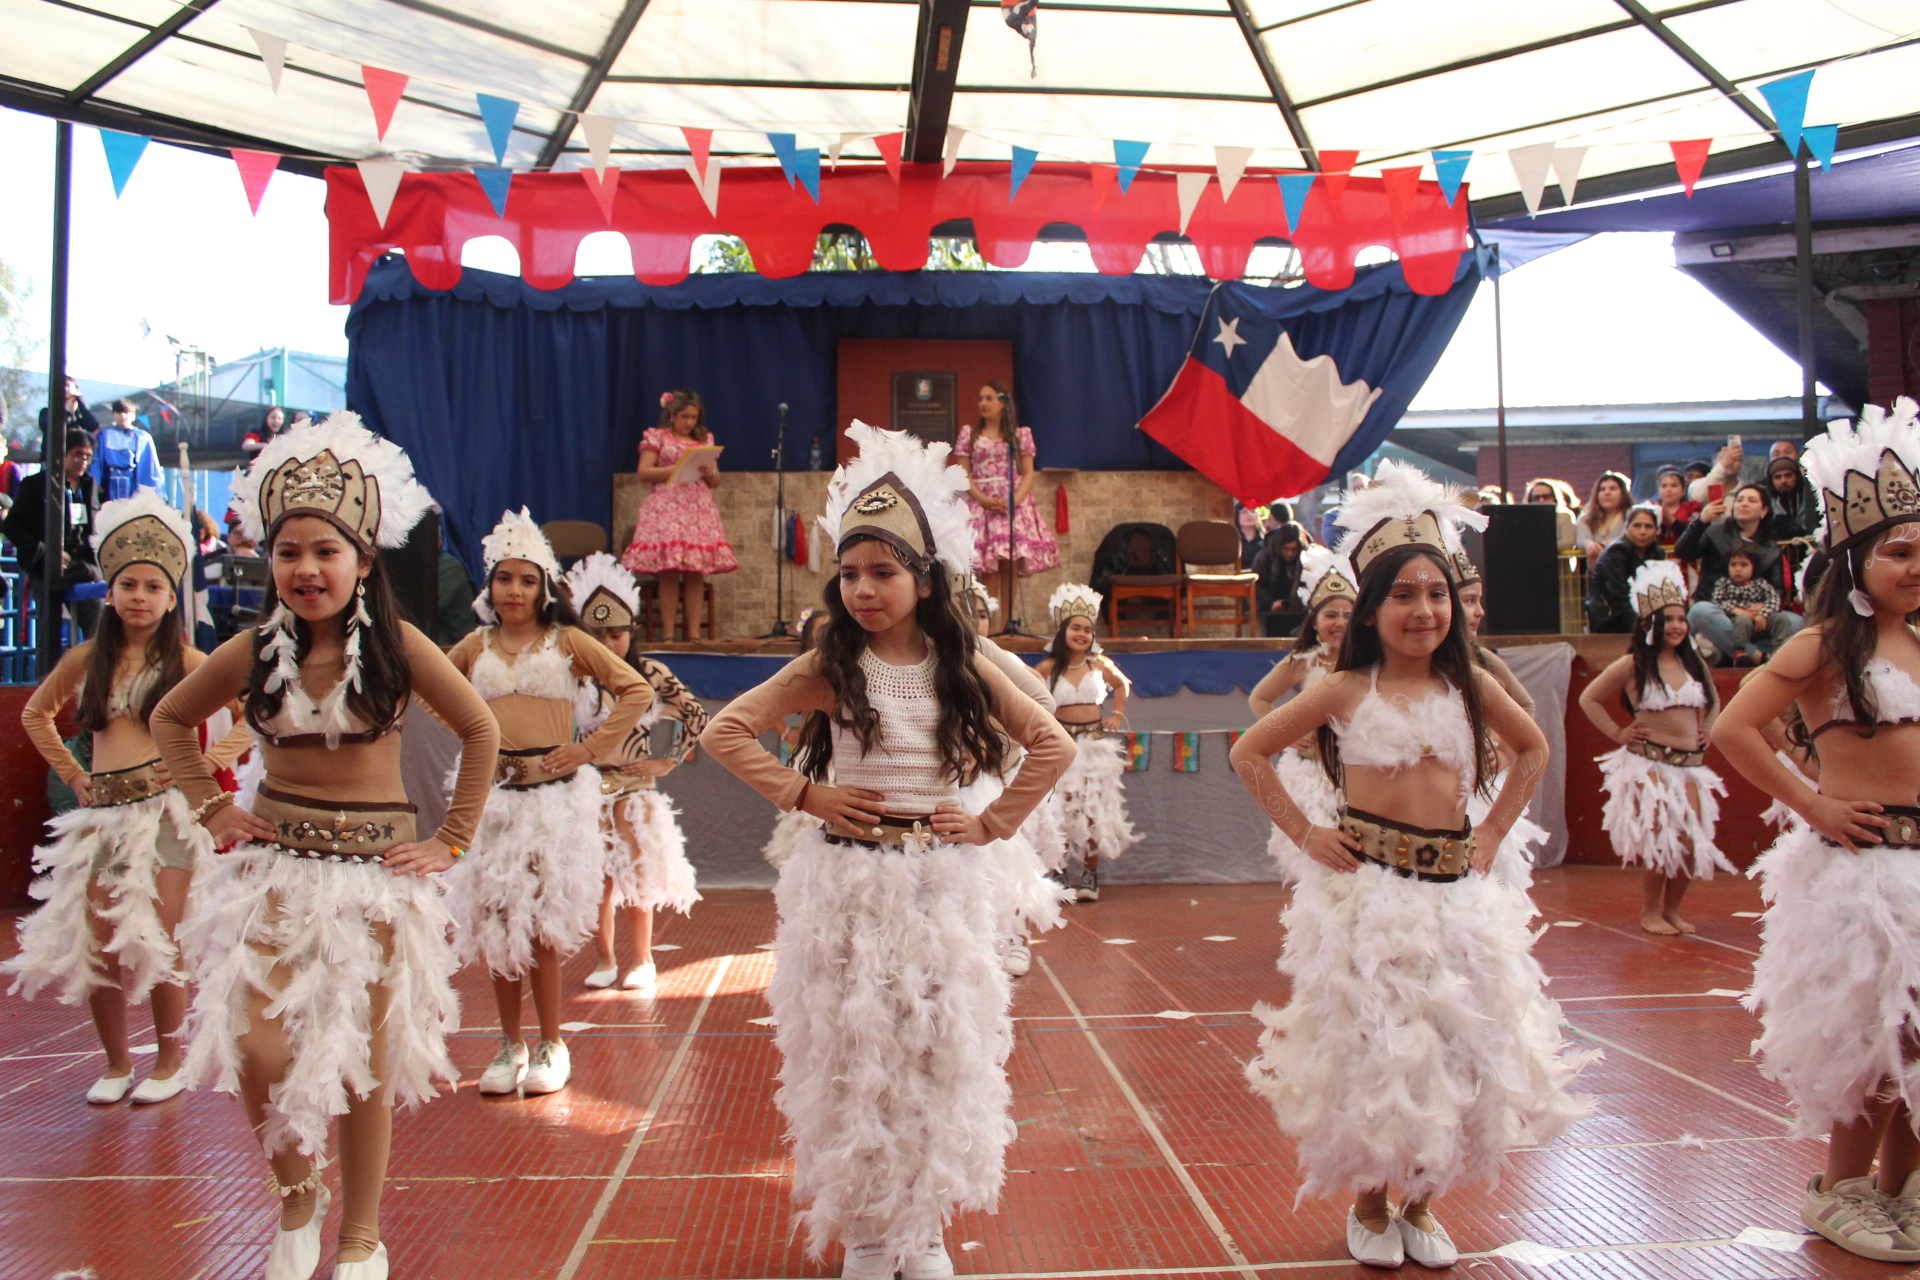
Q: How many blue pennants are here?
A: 11